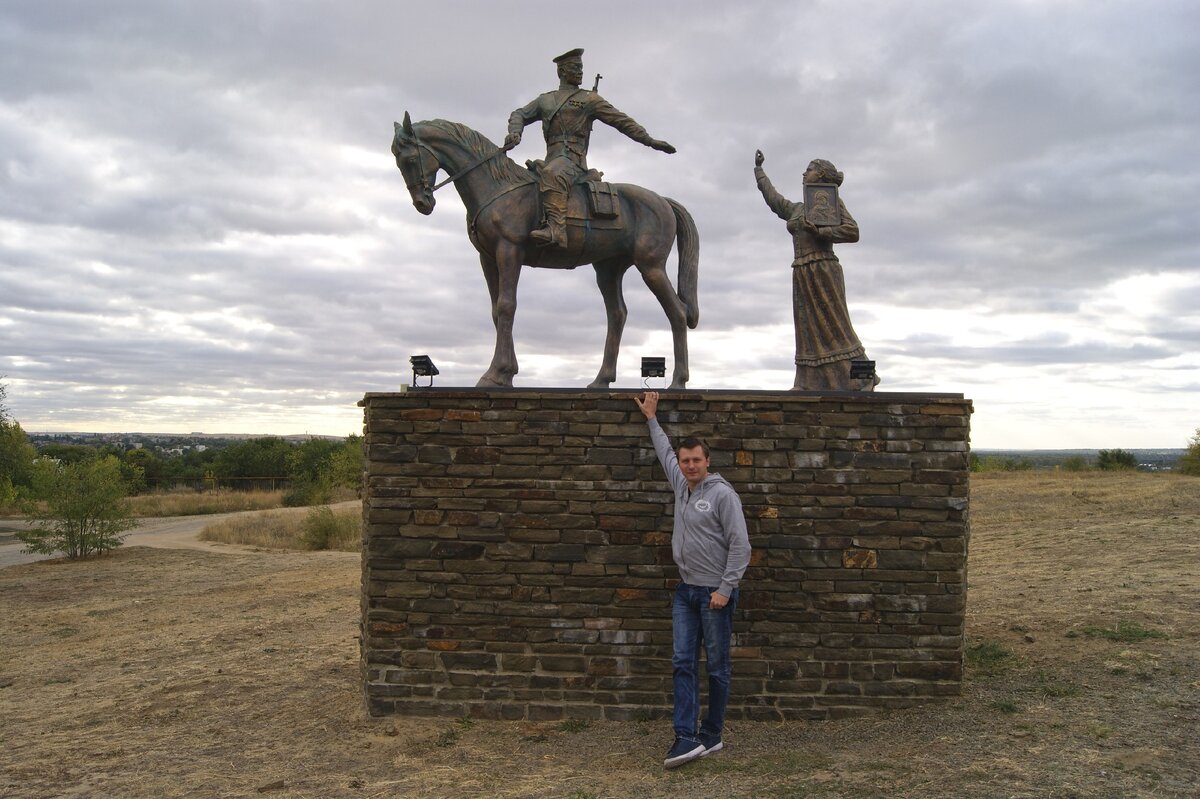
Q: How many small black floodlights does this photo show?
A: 3